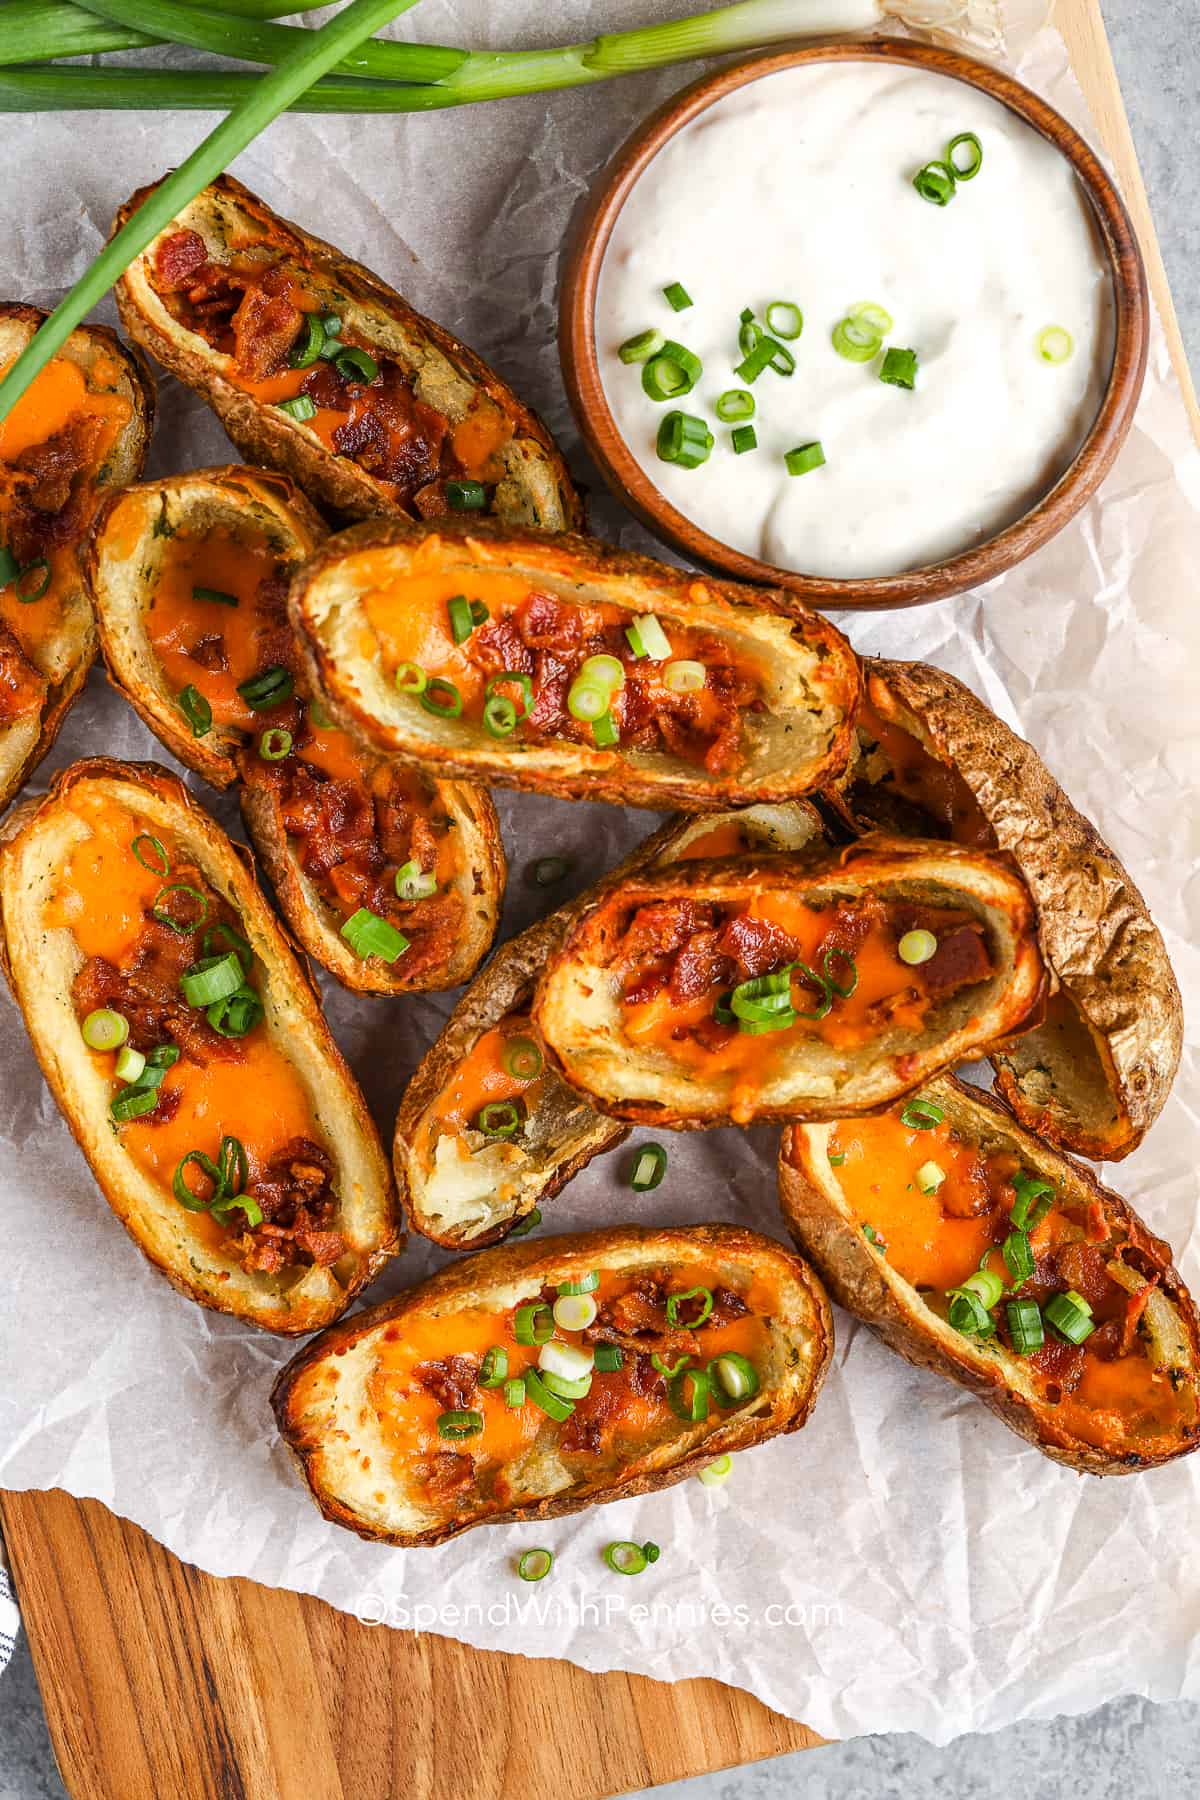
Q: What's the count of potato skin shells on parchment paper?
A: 10